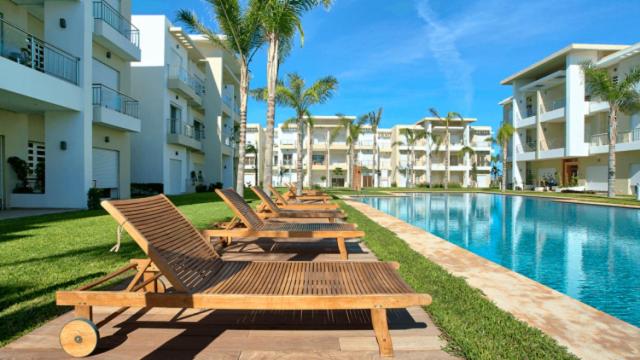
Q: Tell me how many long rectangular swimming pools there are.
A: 1